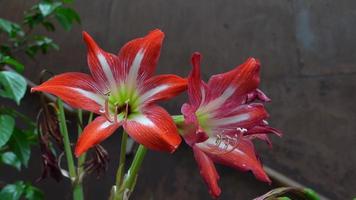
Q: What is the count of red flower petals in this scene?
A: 12